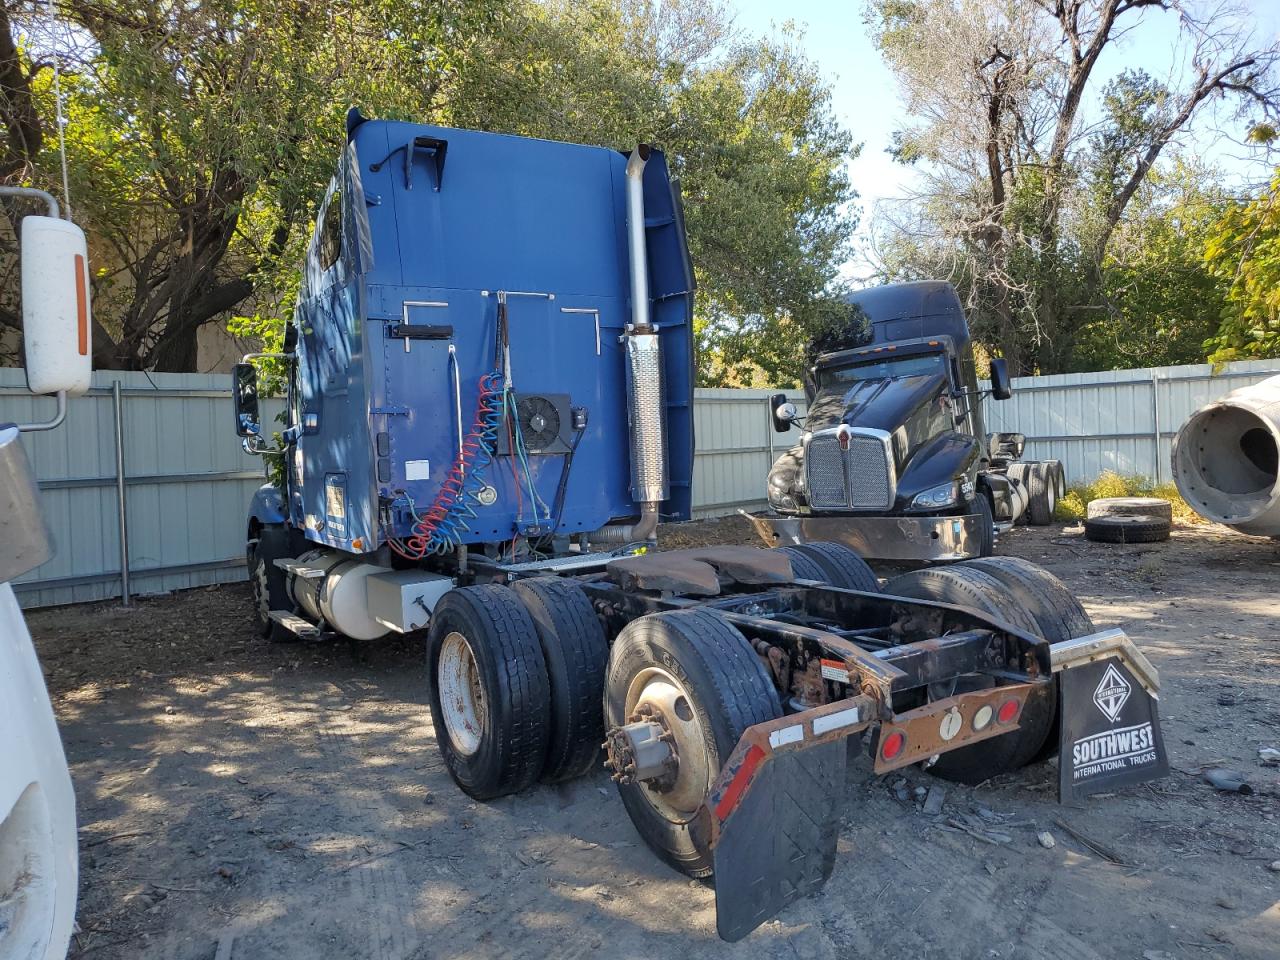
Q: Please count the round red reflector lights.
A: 2